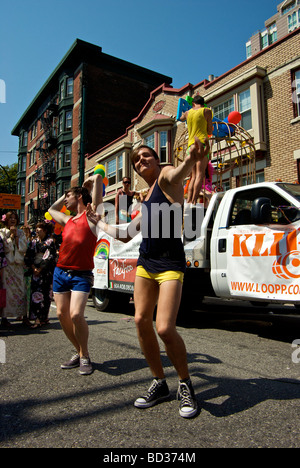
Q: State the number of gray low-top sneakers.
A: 2